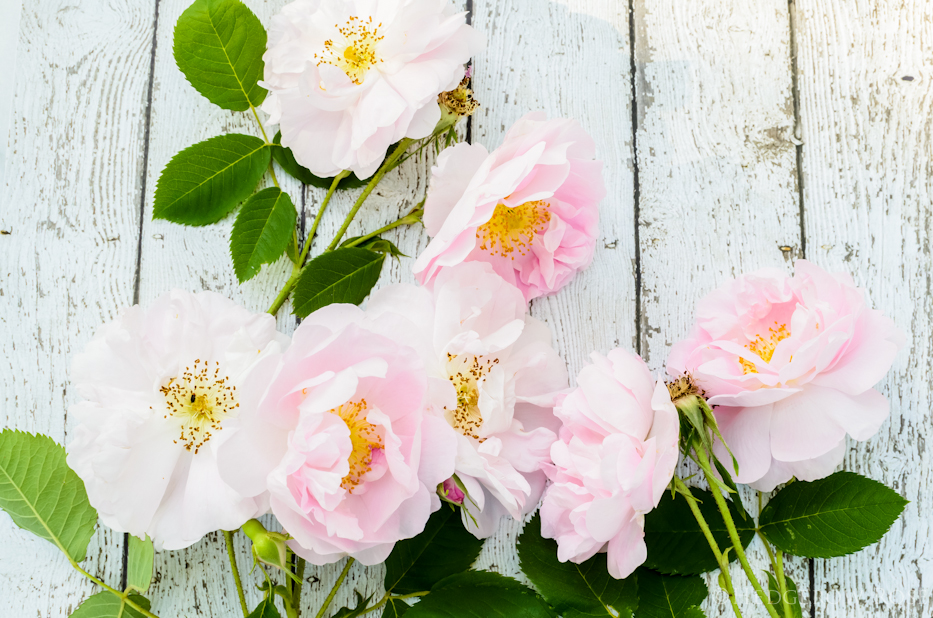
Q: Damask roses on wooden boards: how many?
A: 7